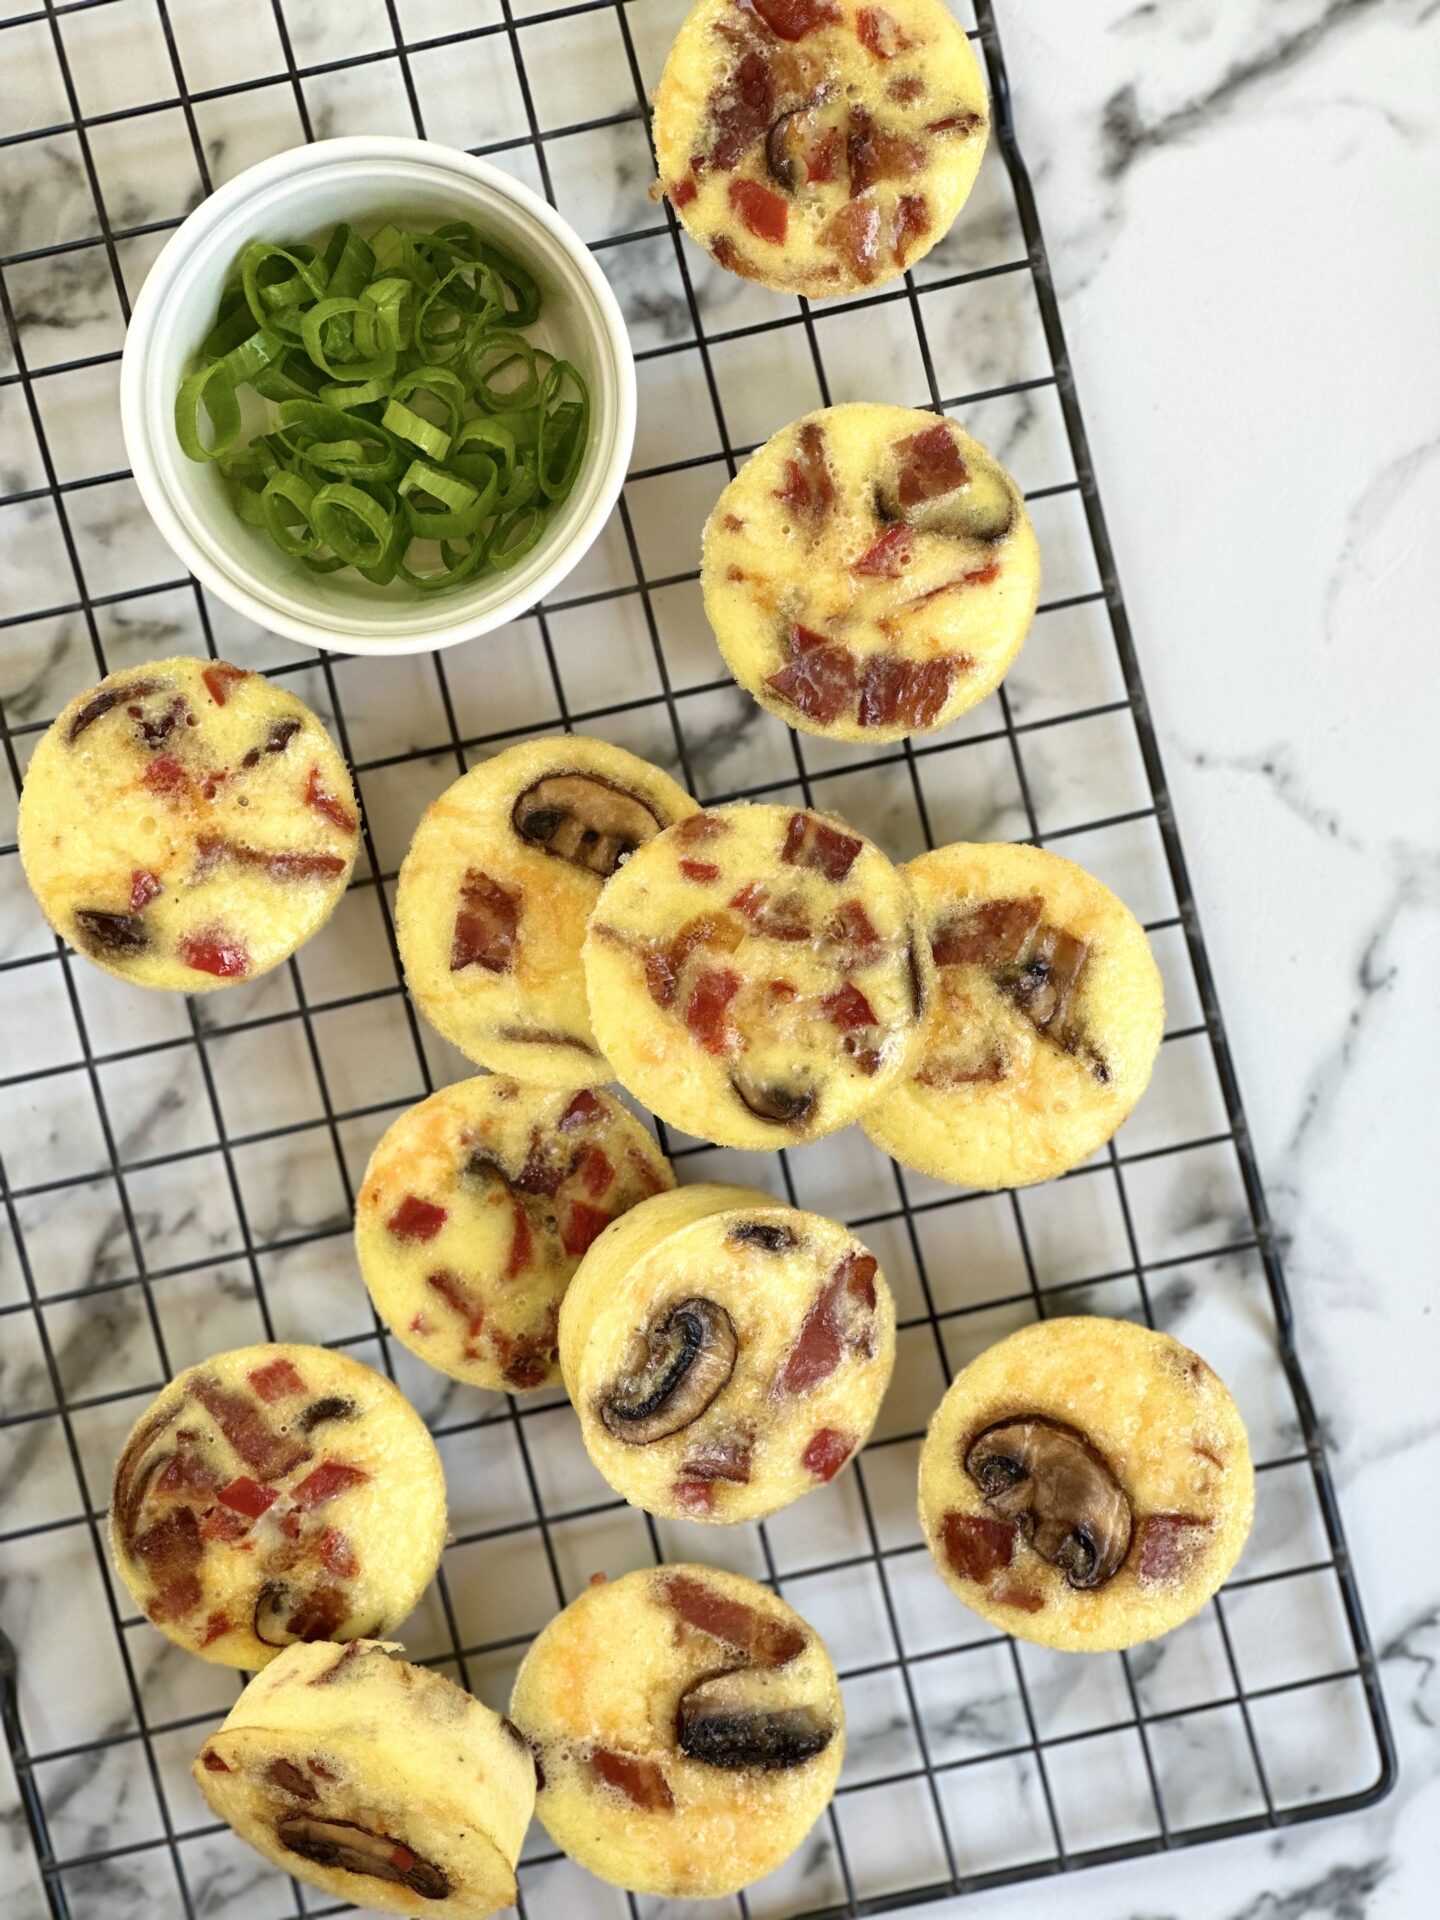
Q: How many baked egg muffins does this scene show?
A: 12